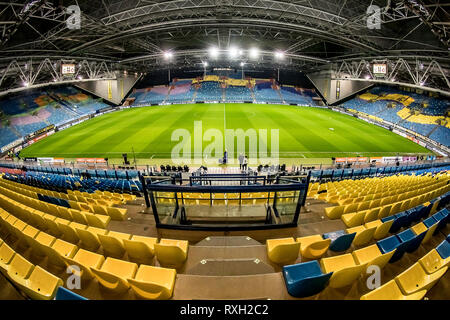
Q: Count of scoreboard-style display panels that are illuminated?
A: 2